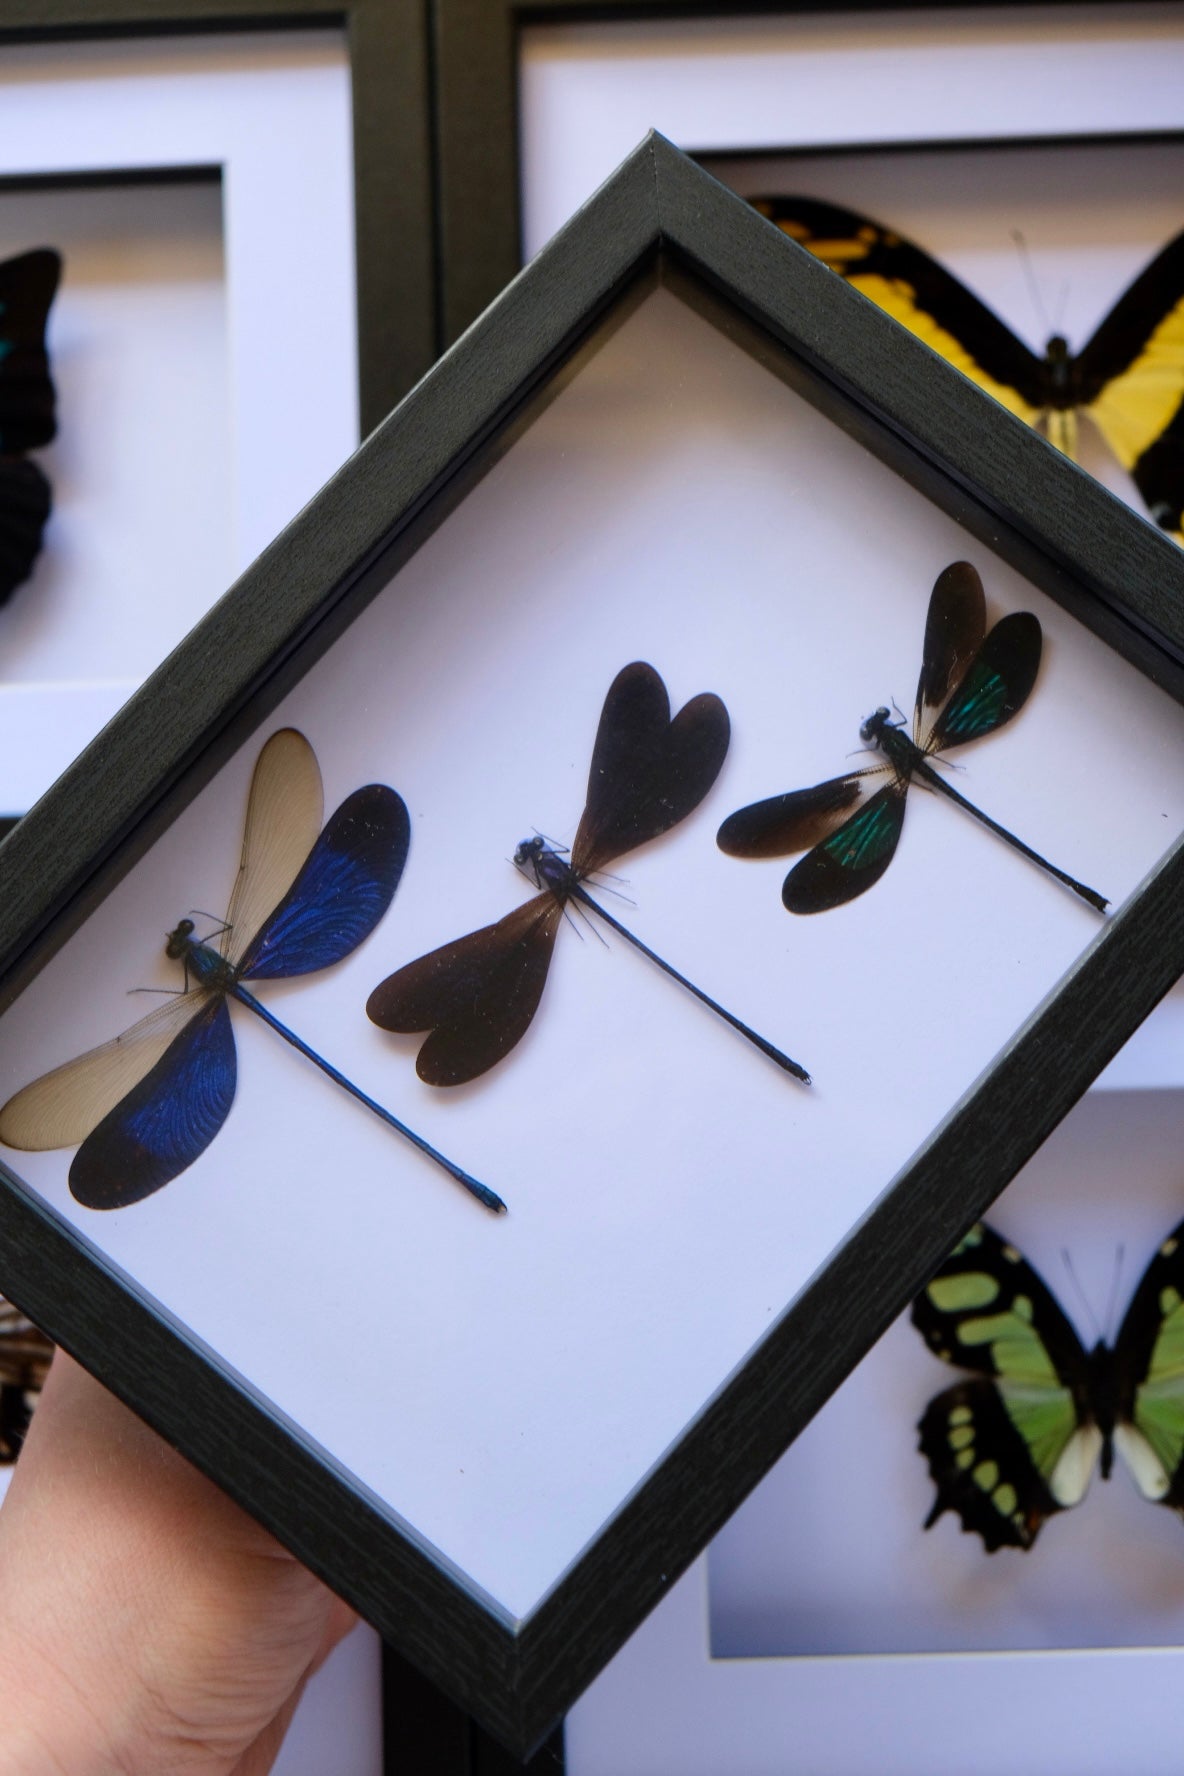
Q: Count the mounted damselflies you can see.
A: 3